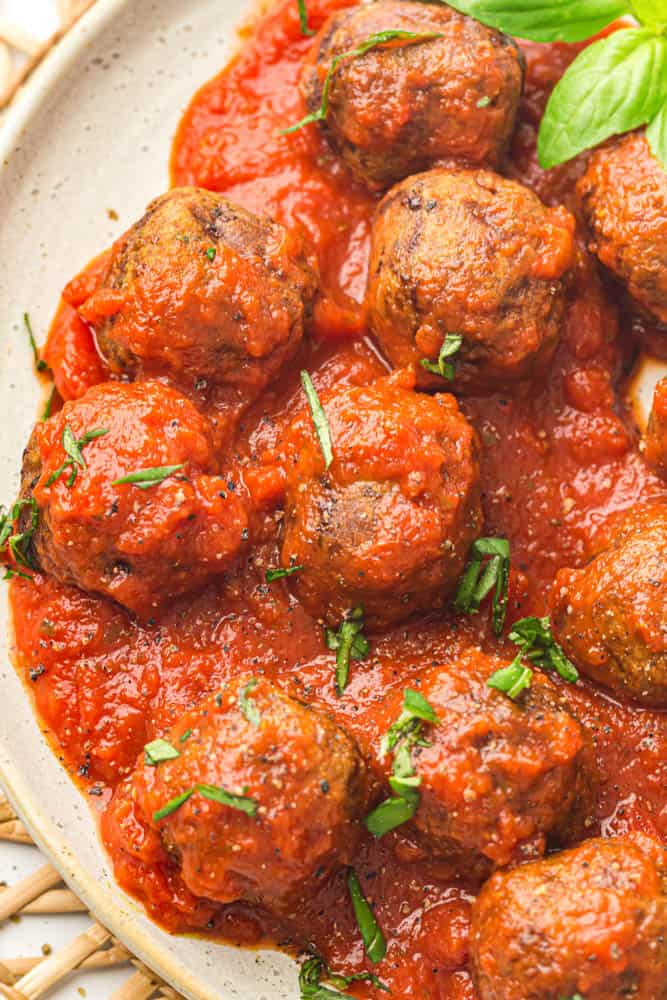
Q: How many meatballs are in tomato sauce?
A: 11